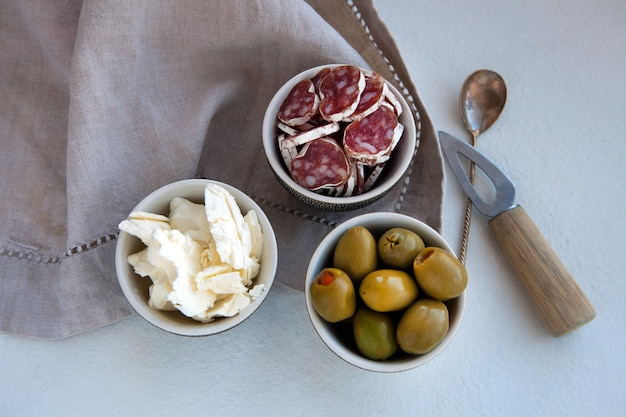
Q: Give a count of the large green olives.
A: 7